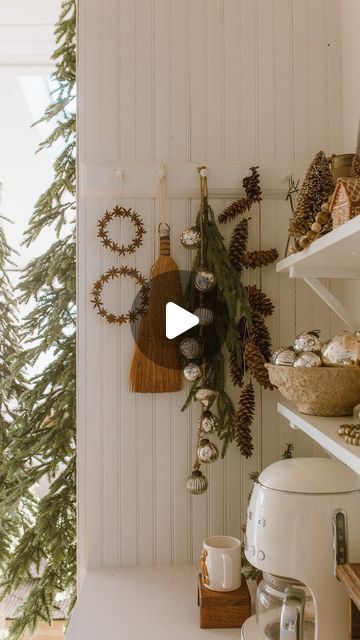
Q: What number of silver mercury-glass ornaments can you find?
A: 13